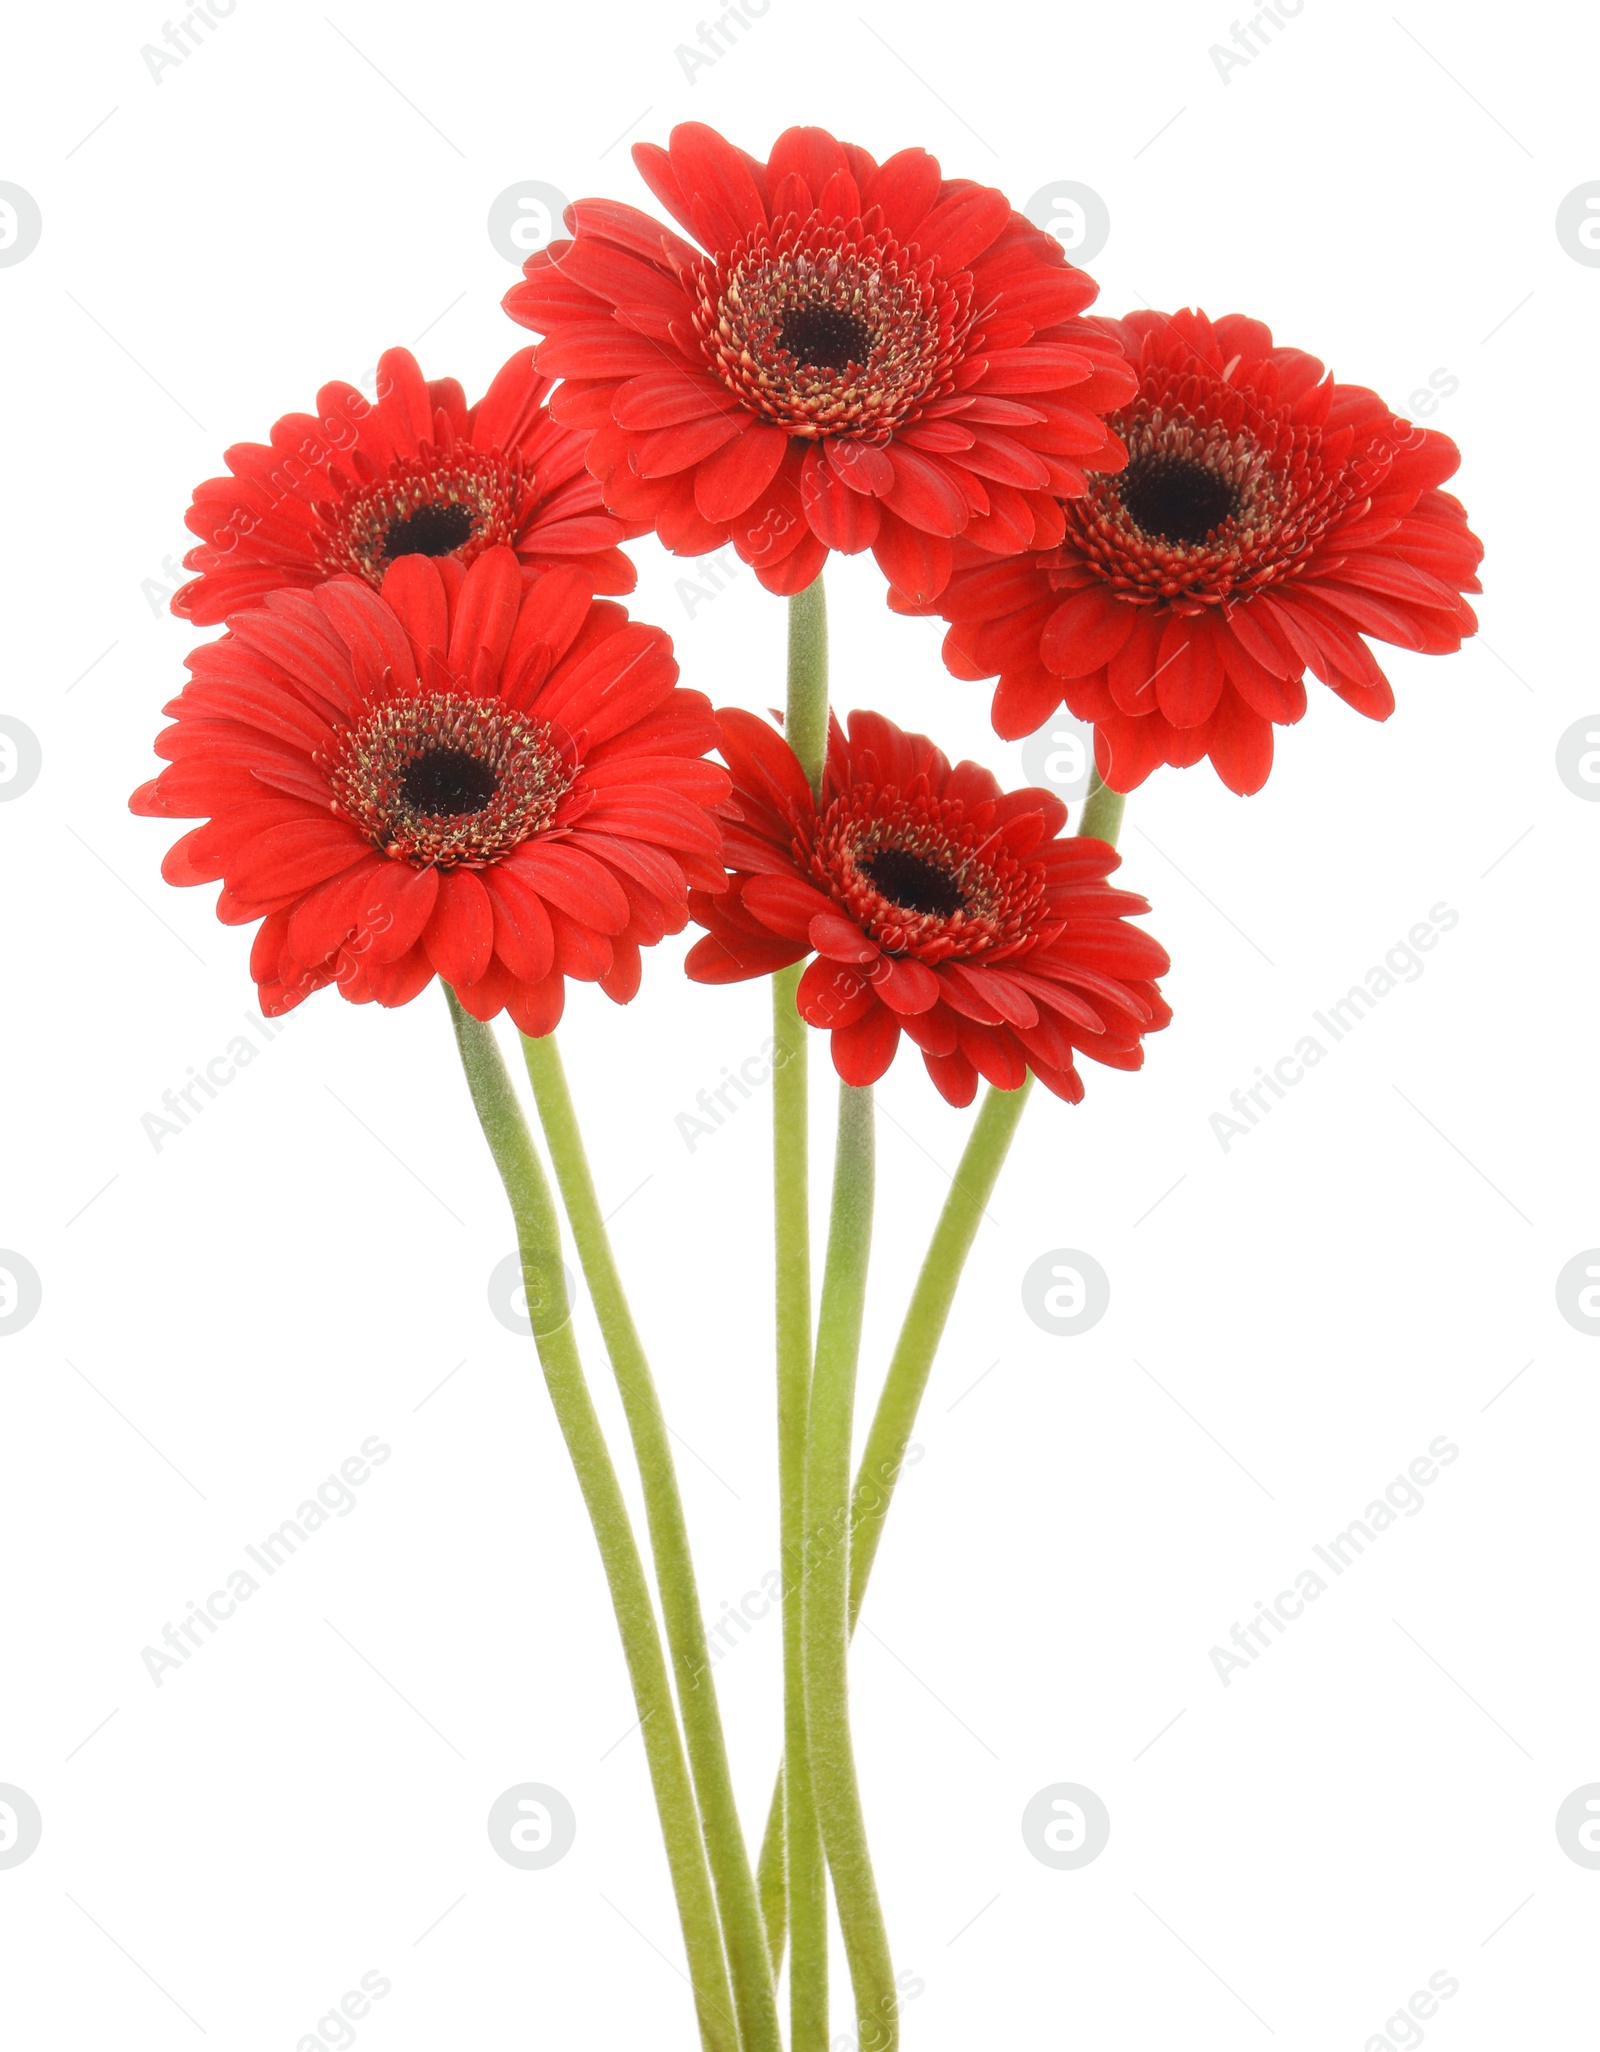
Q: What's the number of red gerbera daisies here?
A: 5